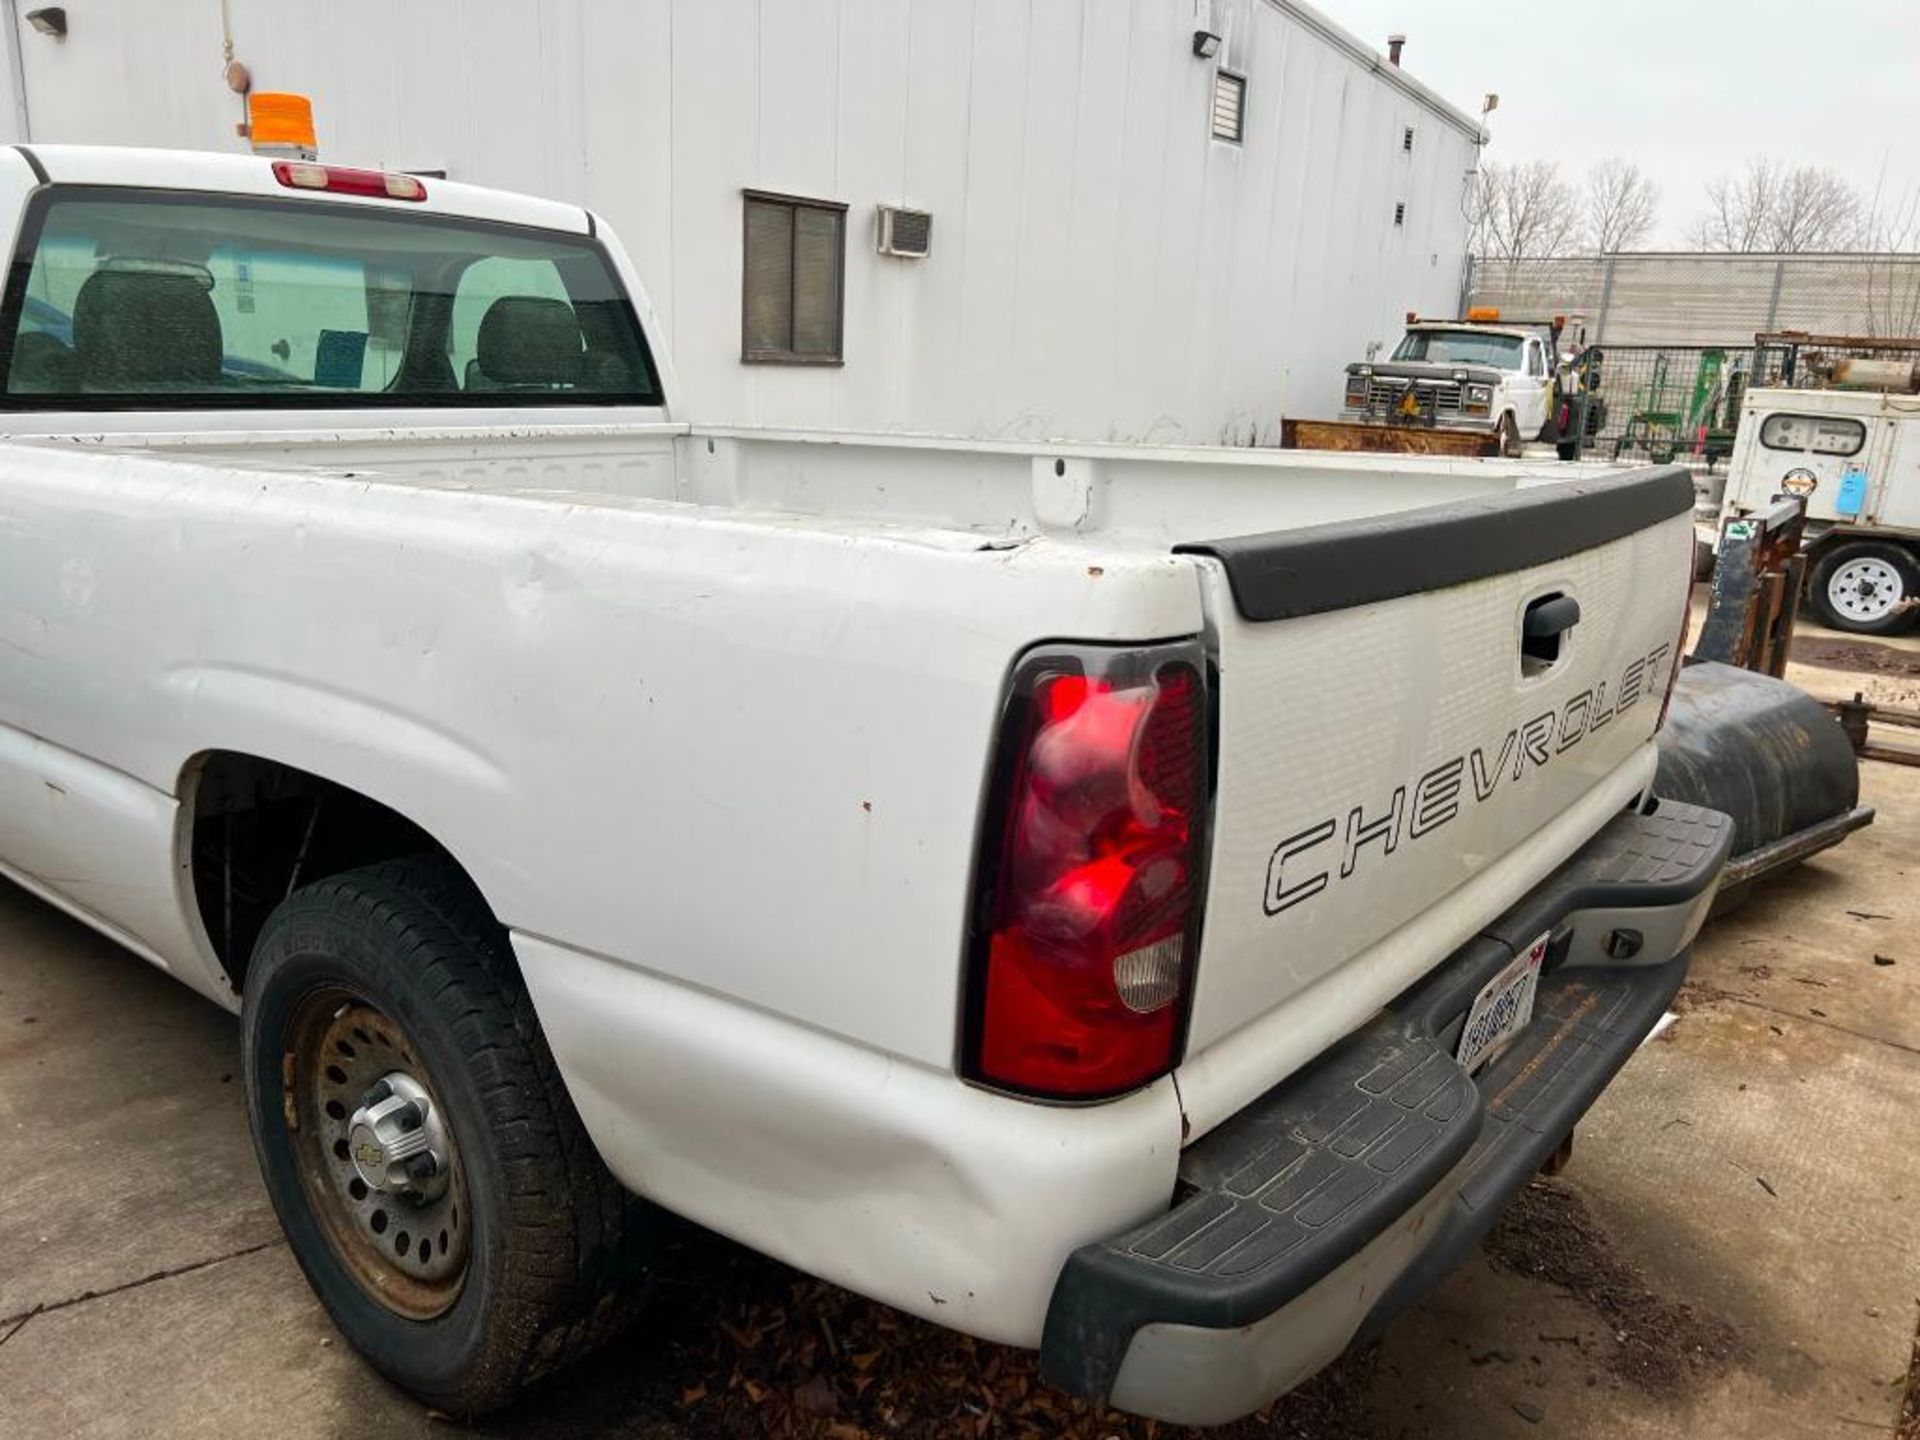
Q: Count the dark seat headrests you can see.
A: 2